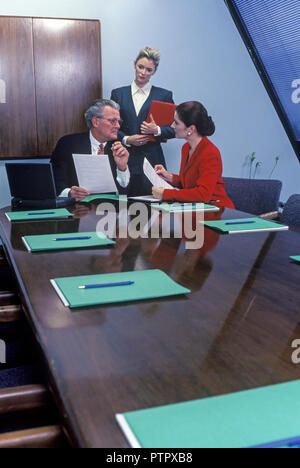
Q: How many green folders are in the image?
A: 8